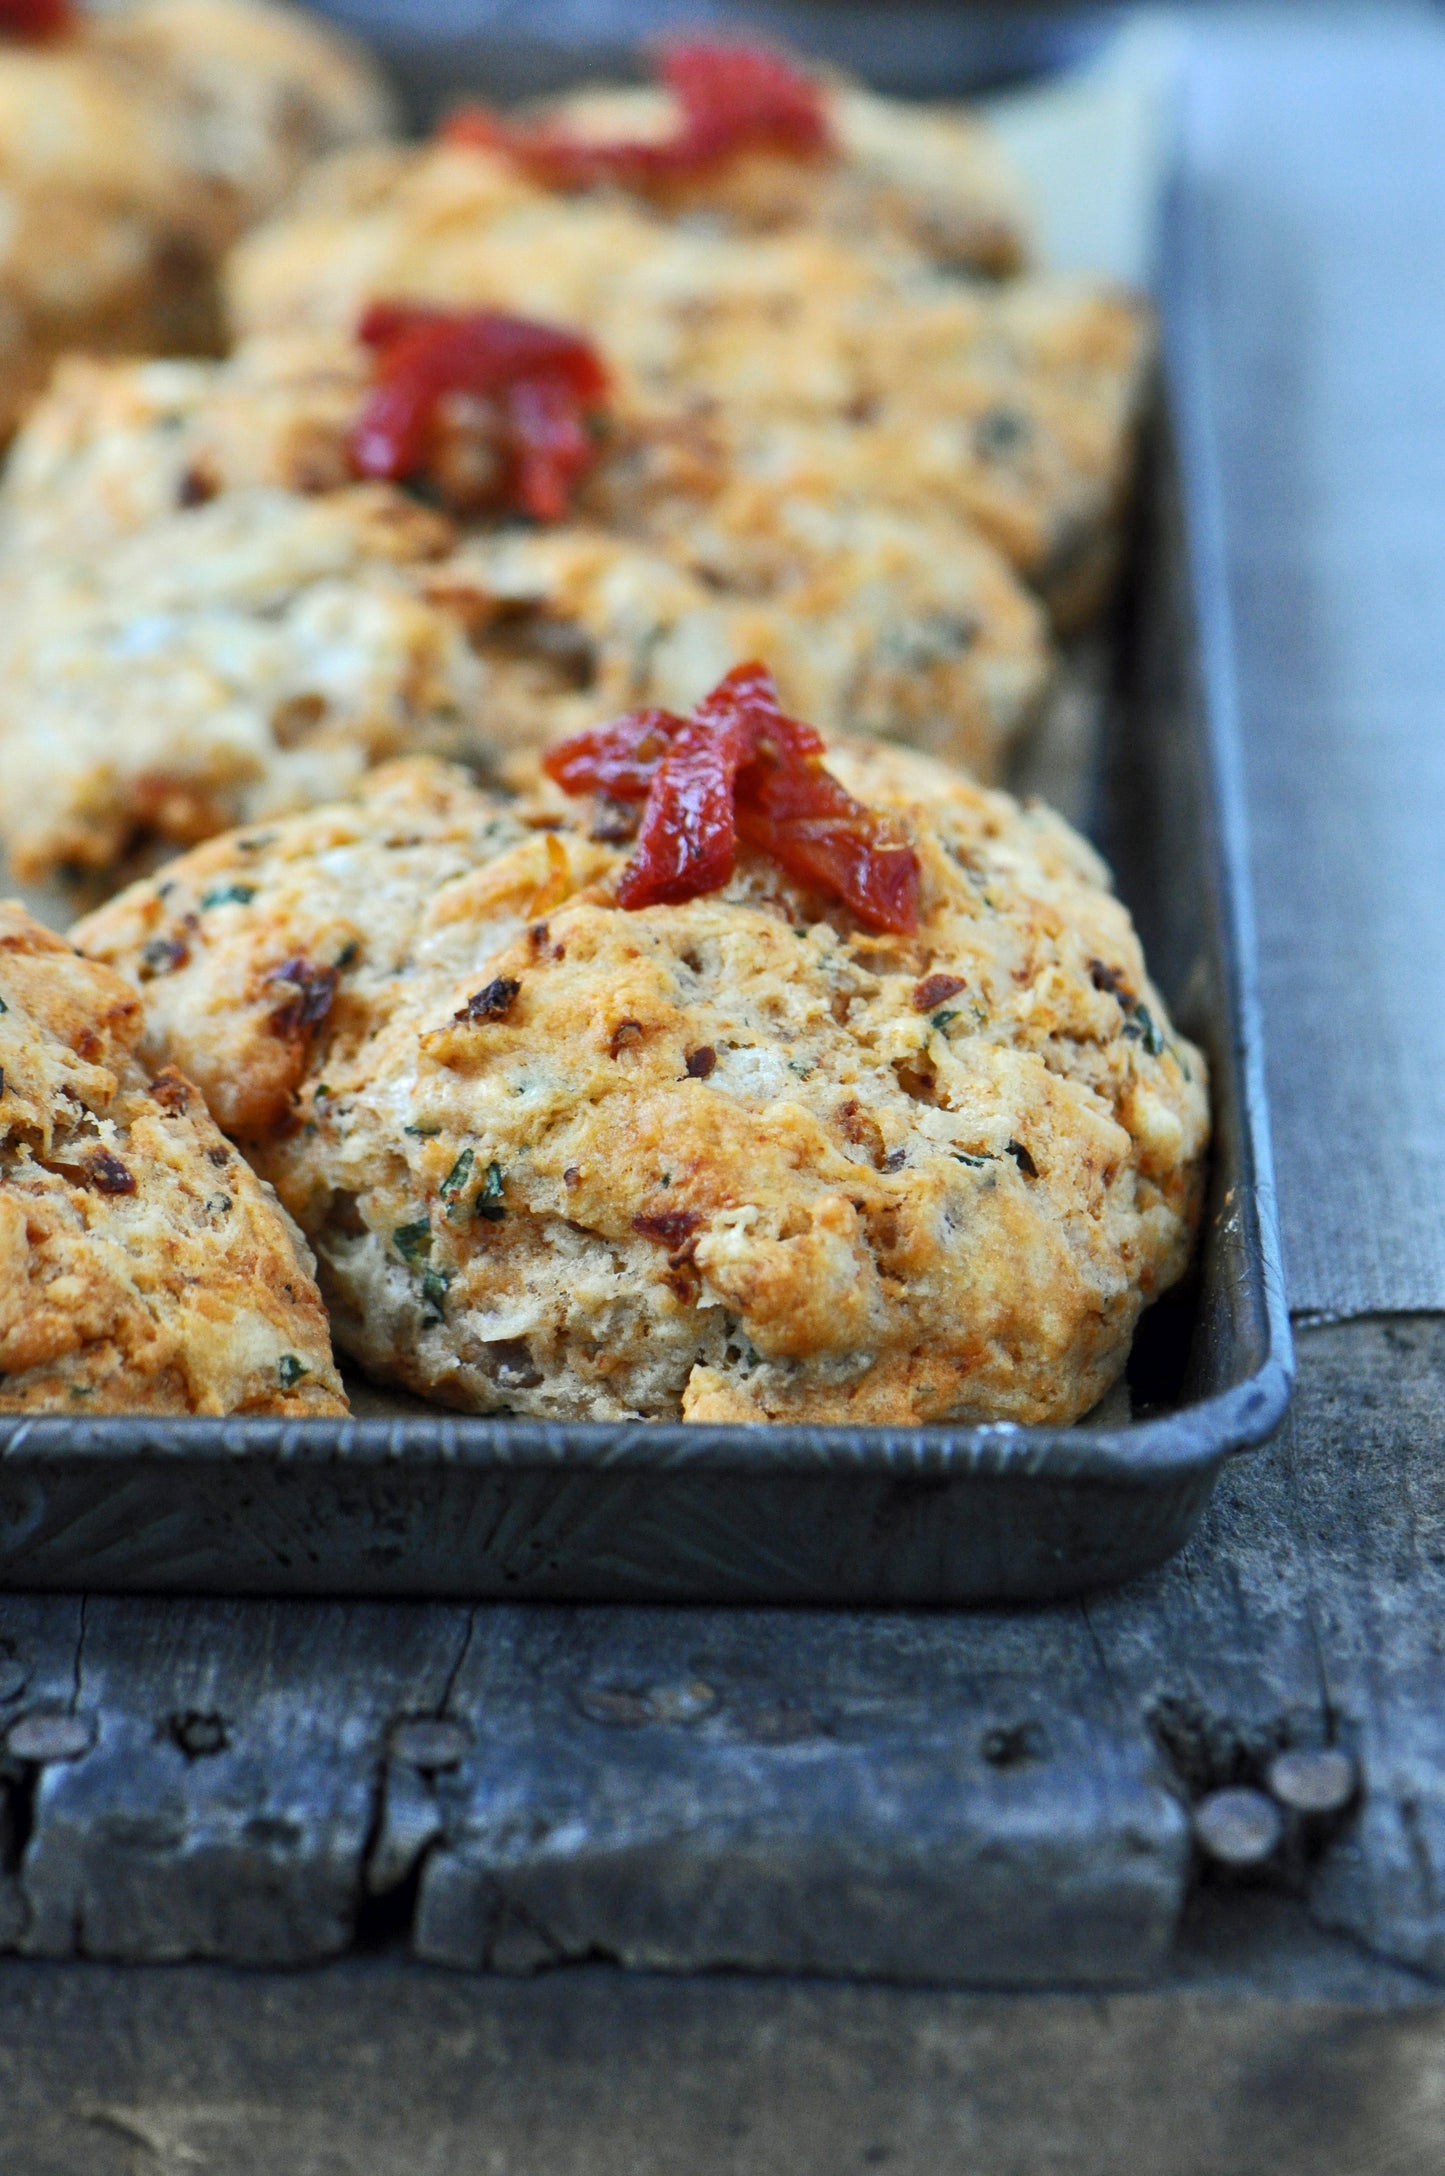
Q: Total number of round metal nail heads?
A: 4